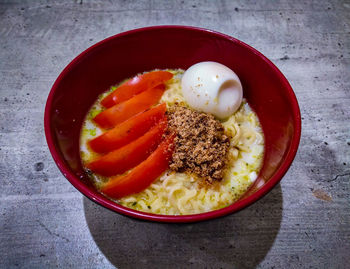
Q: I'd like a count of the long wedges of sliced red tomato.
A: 5